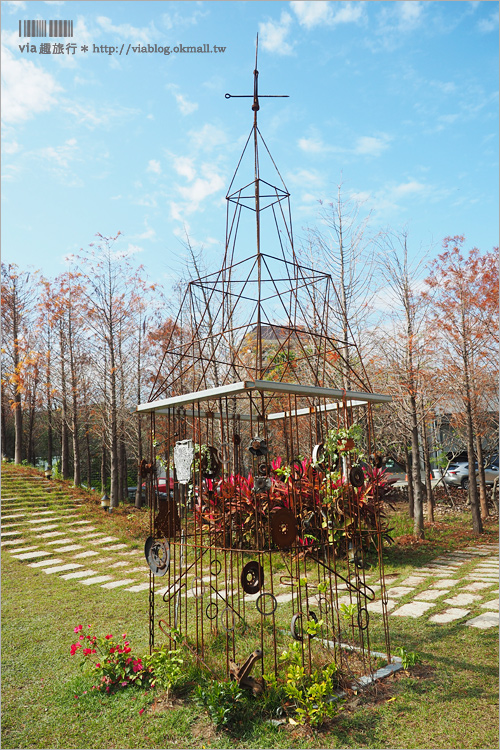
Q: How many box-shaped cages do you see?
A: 1